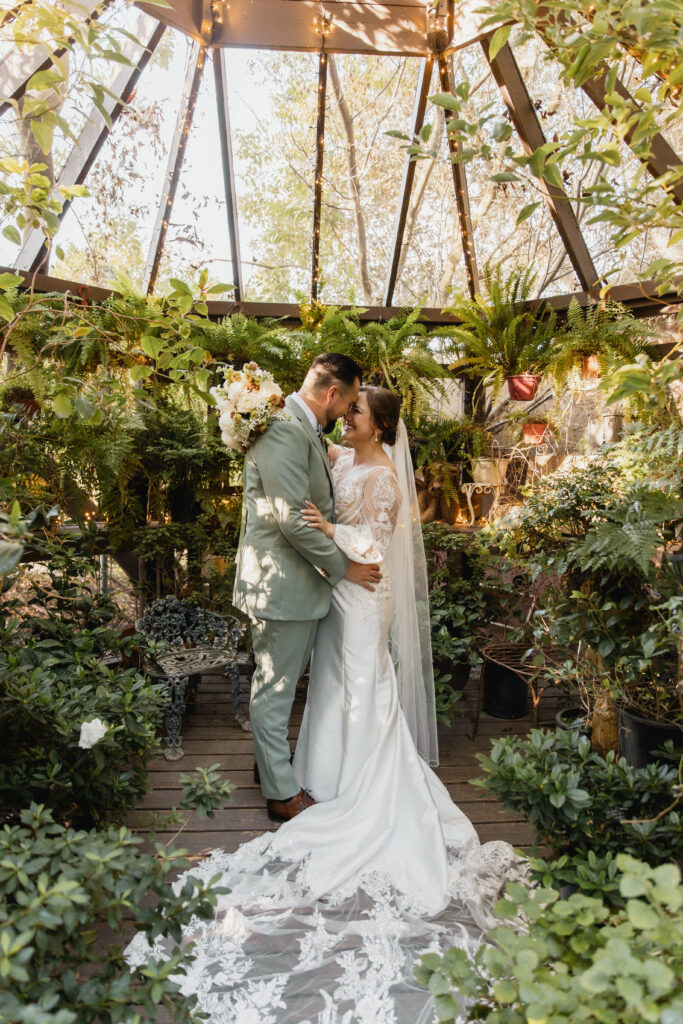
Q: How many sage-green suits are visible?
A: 1